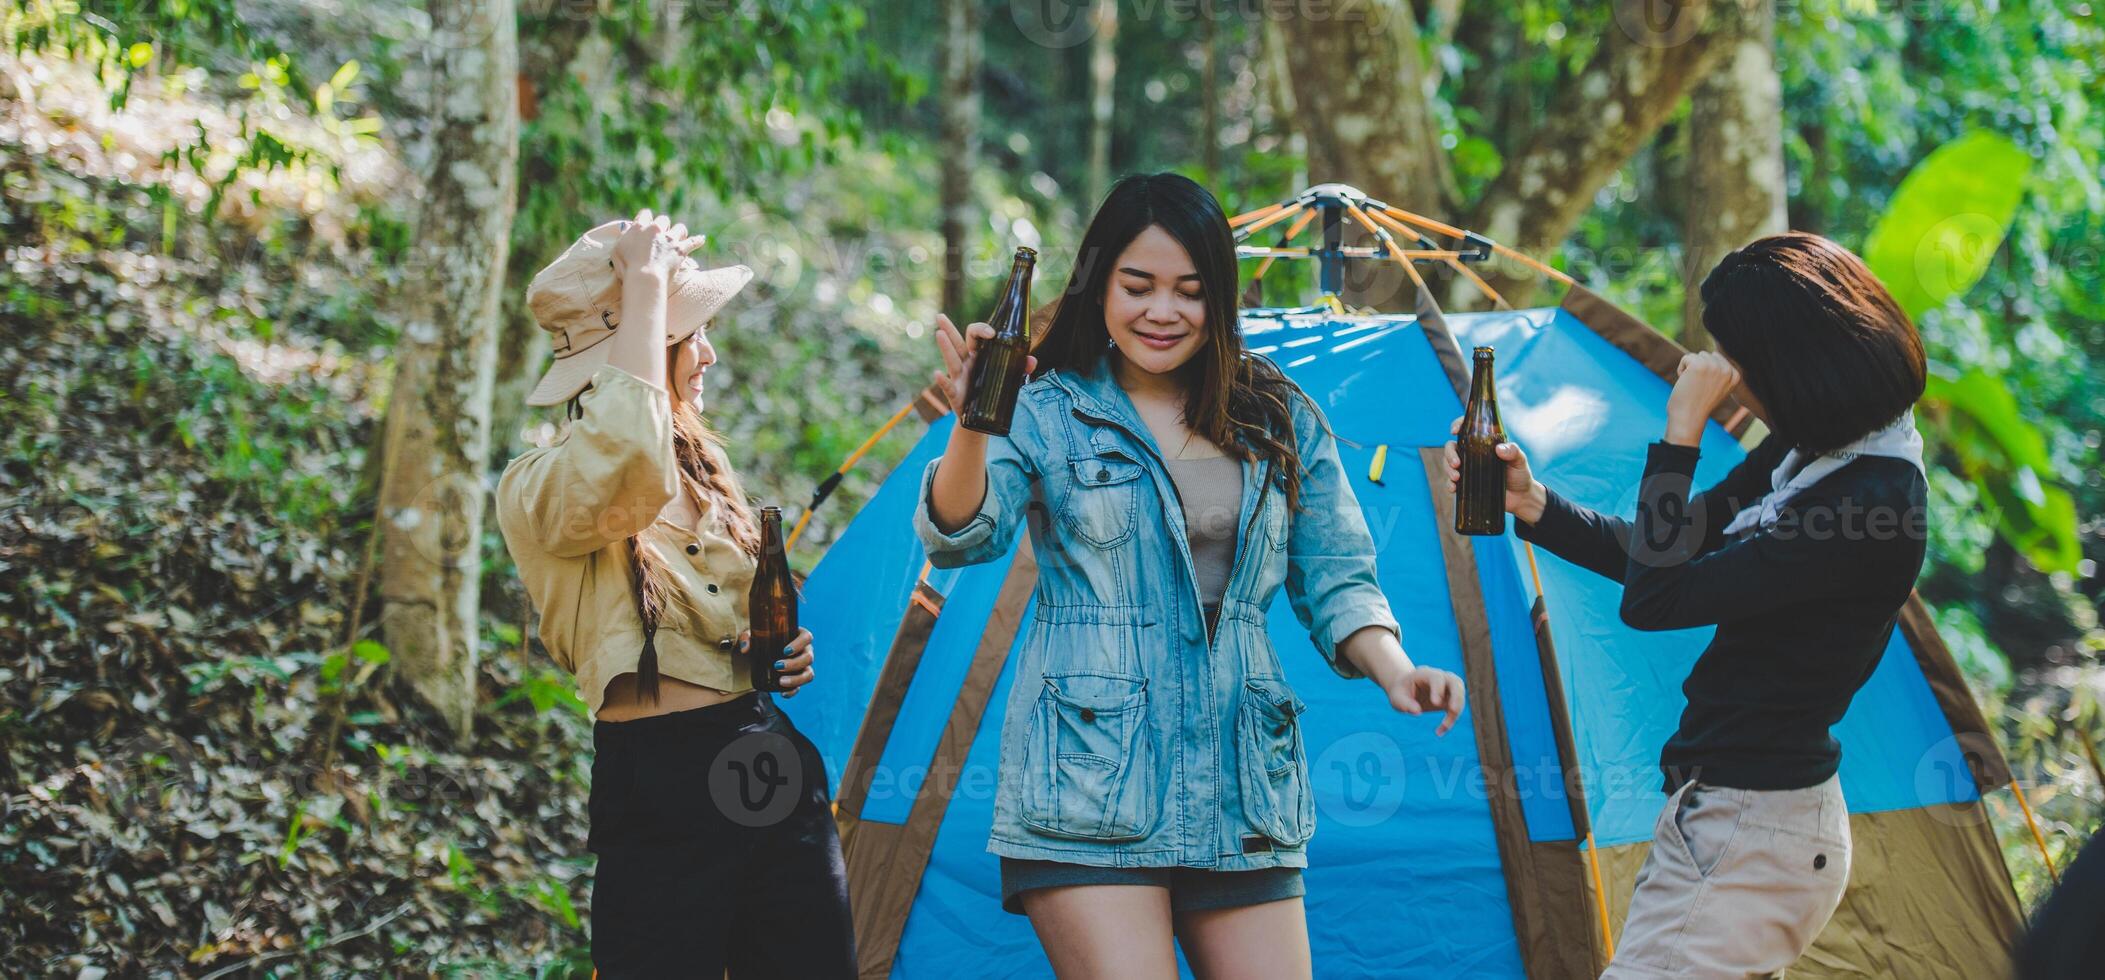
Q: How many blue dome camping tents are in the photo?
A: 1